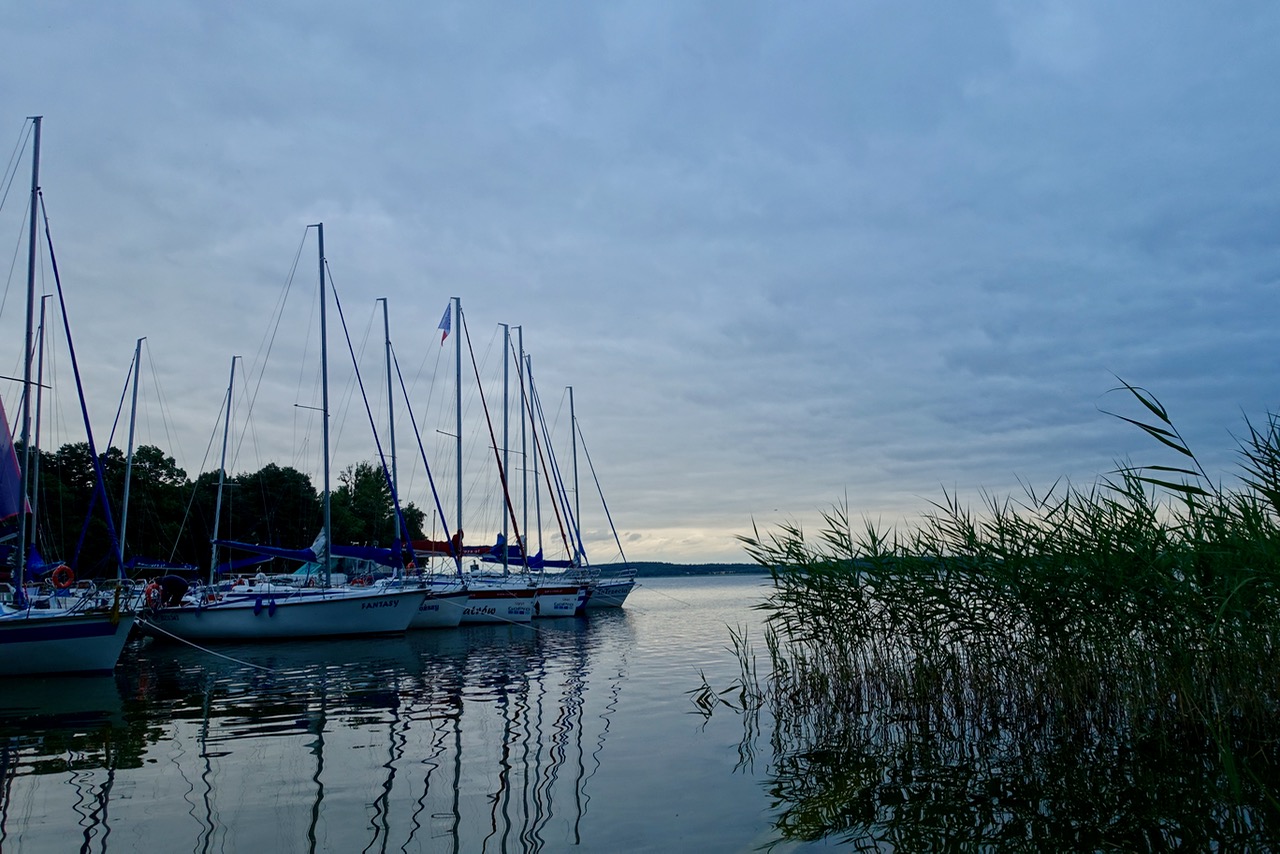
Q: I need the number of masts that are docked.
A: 11